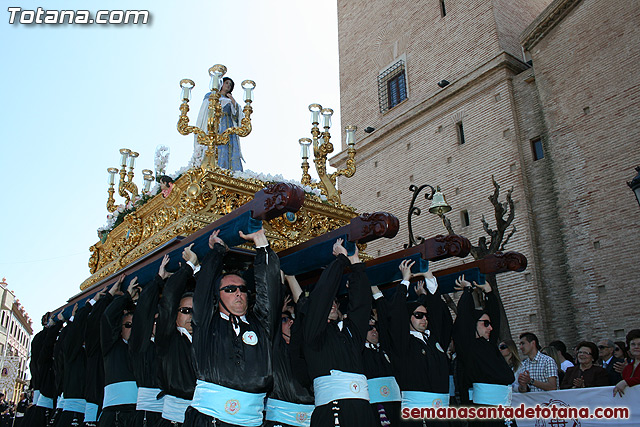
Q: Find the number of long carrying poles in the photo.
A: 4